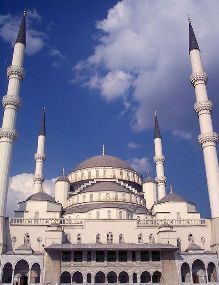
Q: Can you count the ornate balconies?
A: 10